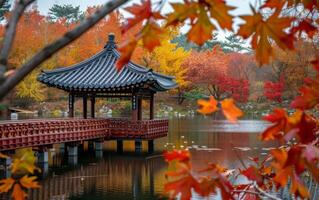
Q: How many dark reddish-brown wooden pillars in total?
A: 6